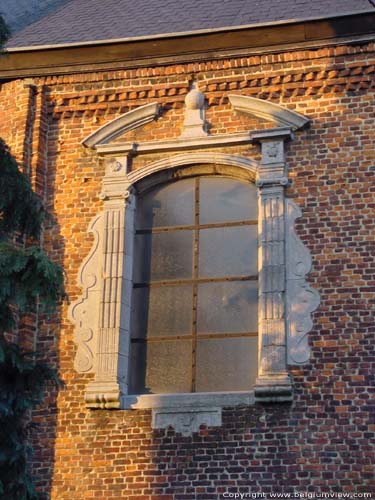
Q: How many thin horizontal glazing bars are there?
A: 3